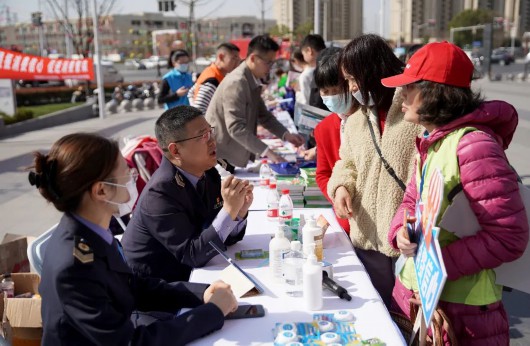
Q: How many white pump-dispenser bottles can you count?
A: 3